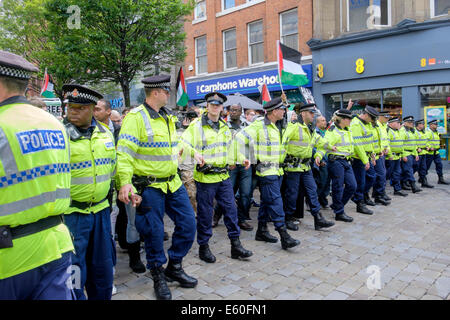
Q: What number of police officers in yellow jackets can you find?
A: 14